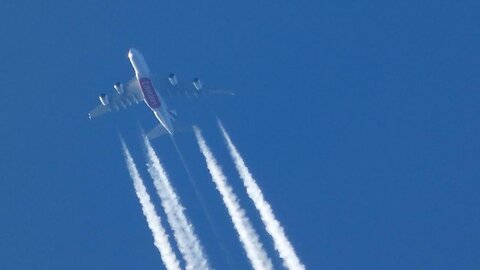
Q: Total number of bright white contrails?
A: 4